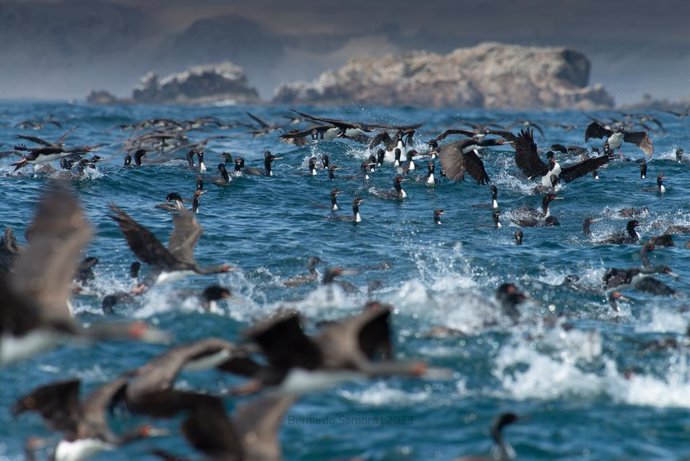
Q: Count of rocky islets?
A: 2